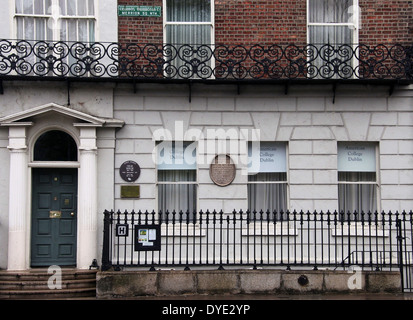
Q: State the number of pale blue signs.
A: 3